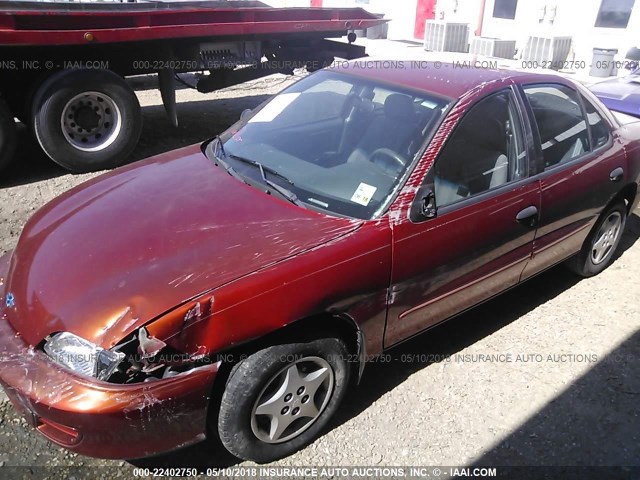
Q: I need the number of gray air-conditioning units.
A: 3